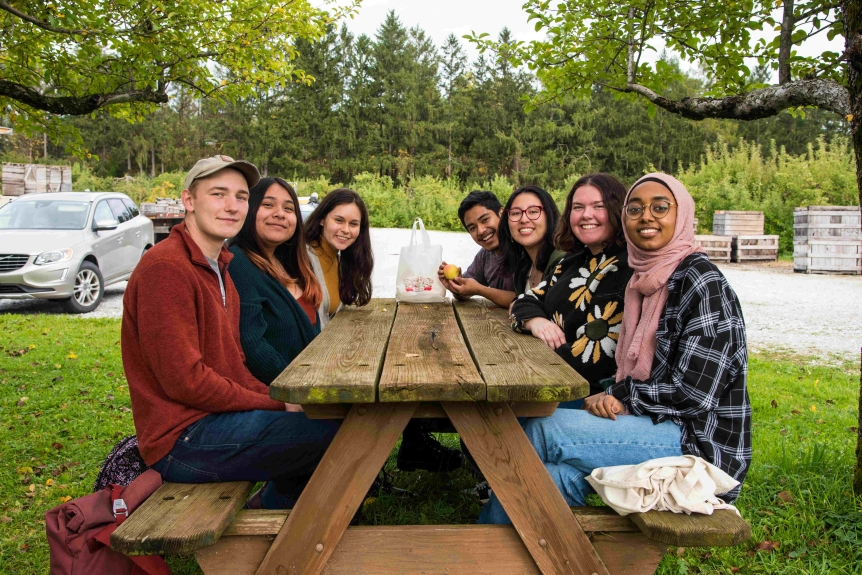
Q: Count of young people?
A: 7